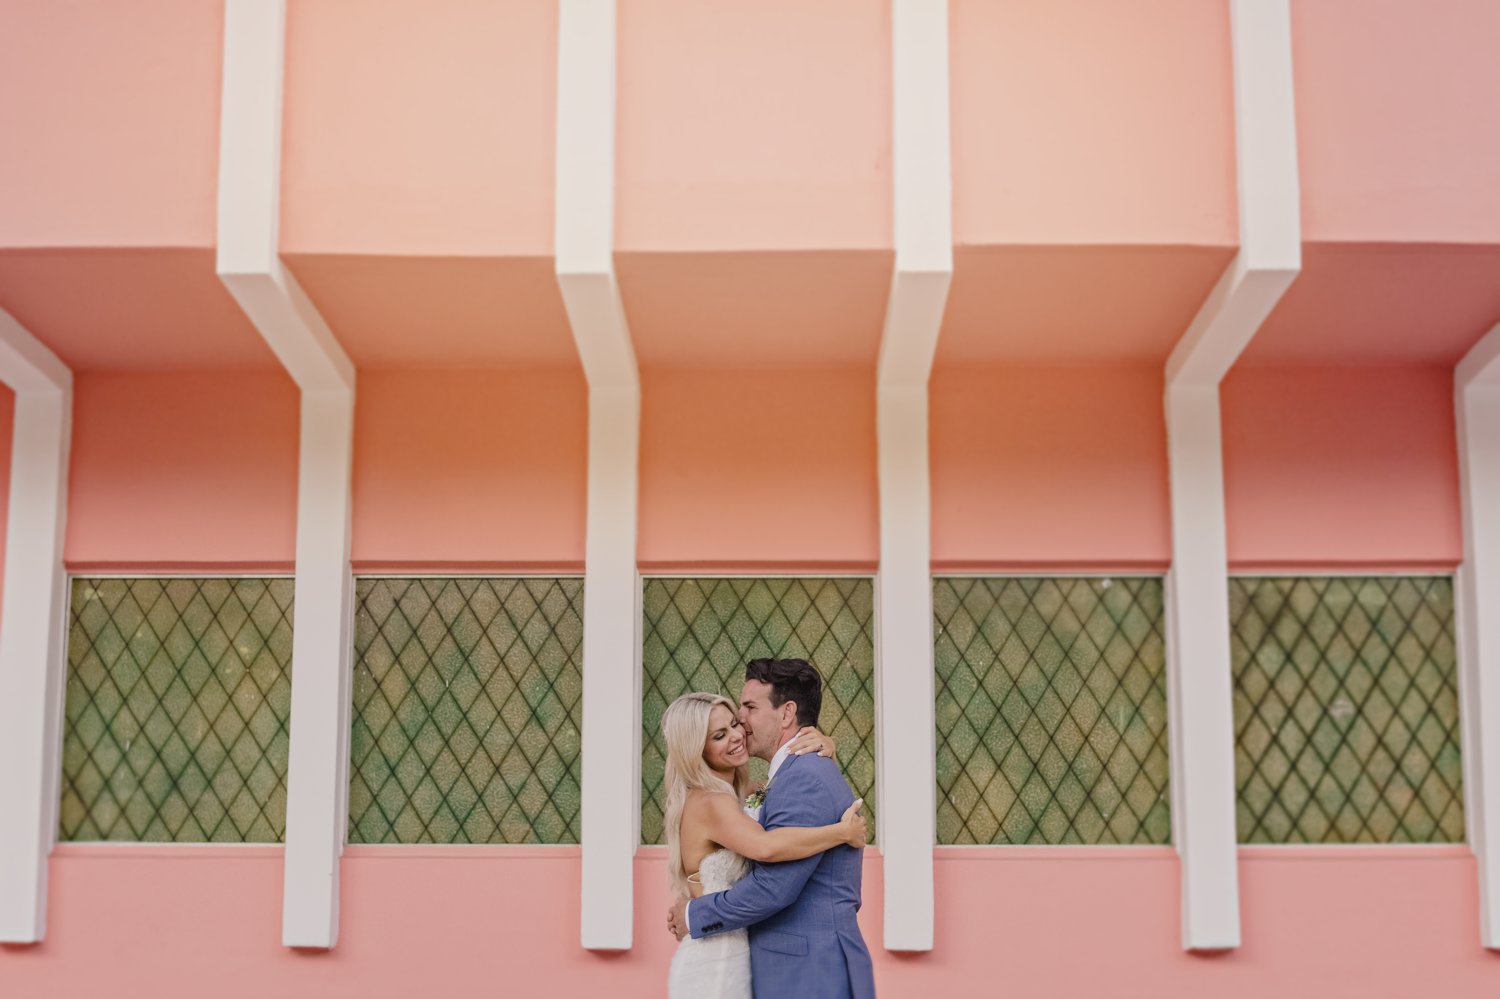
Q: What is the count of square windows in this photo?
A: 5